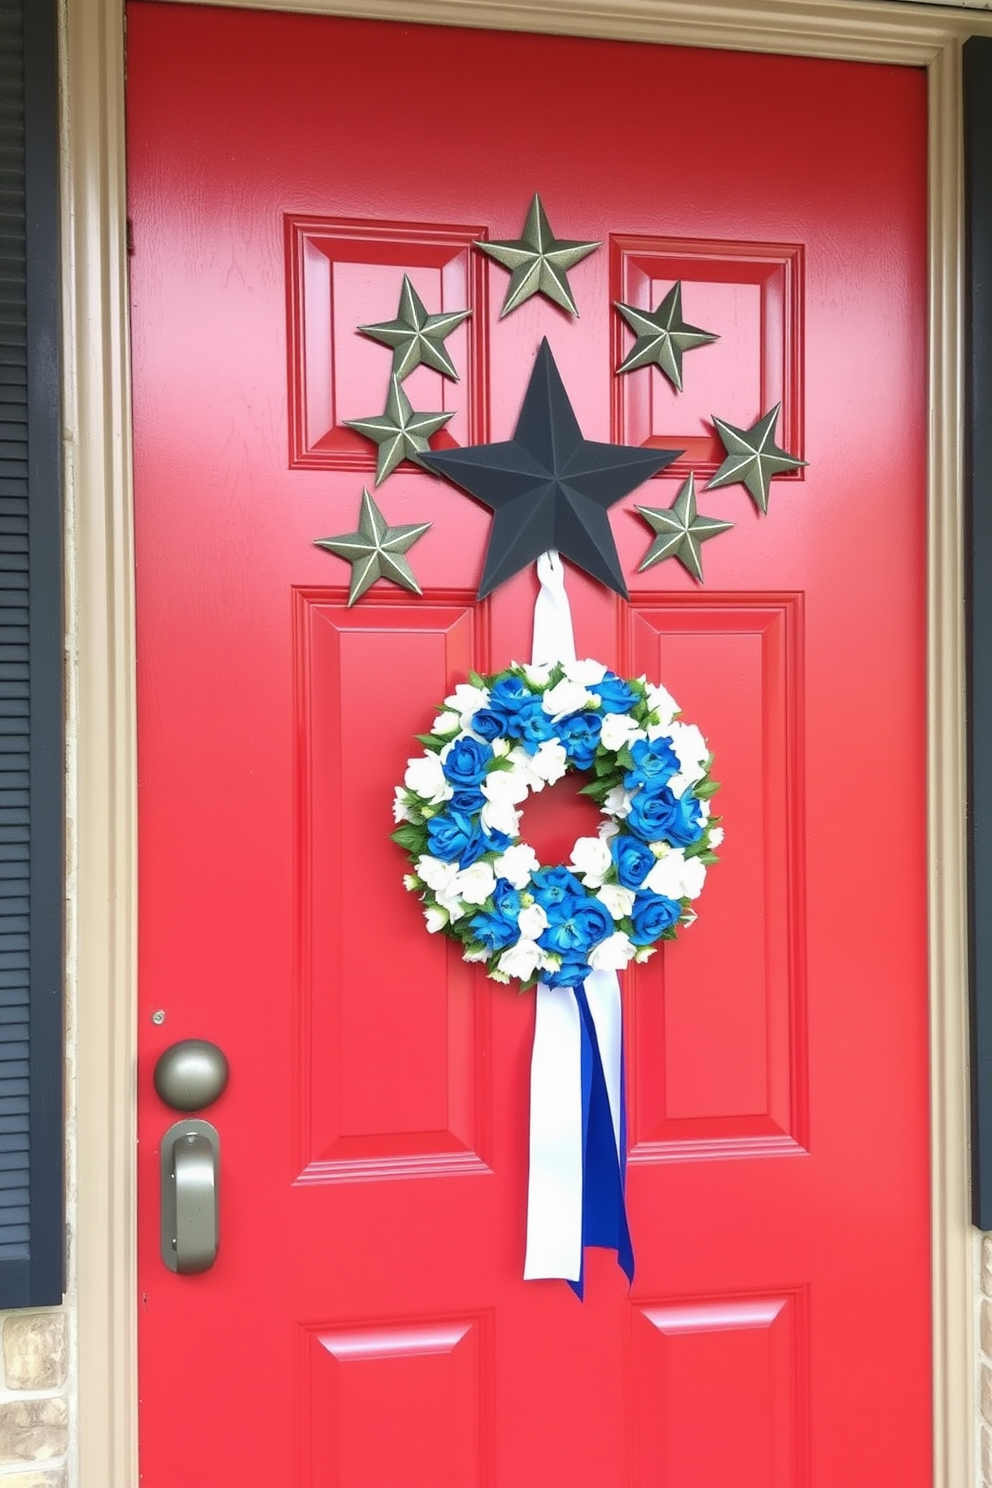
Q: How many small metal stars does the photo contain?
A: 7